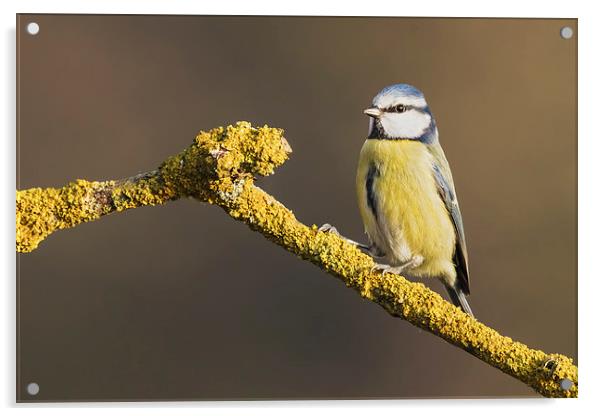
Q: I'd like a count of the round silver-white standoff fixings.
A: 4